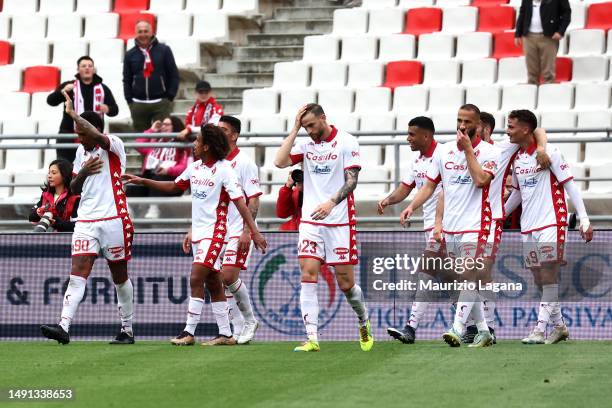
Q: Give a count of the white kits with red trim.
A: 8